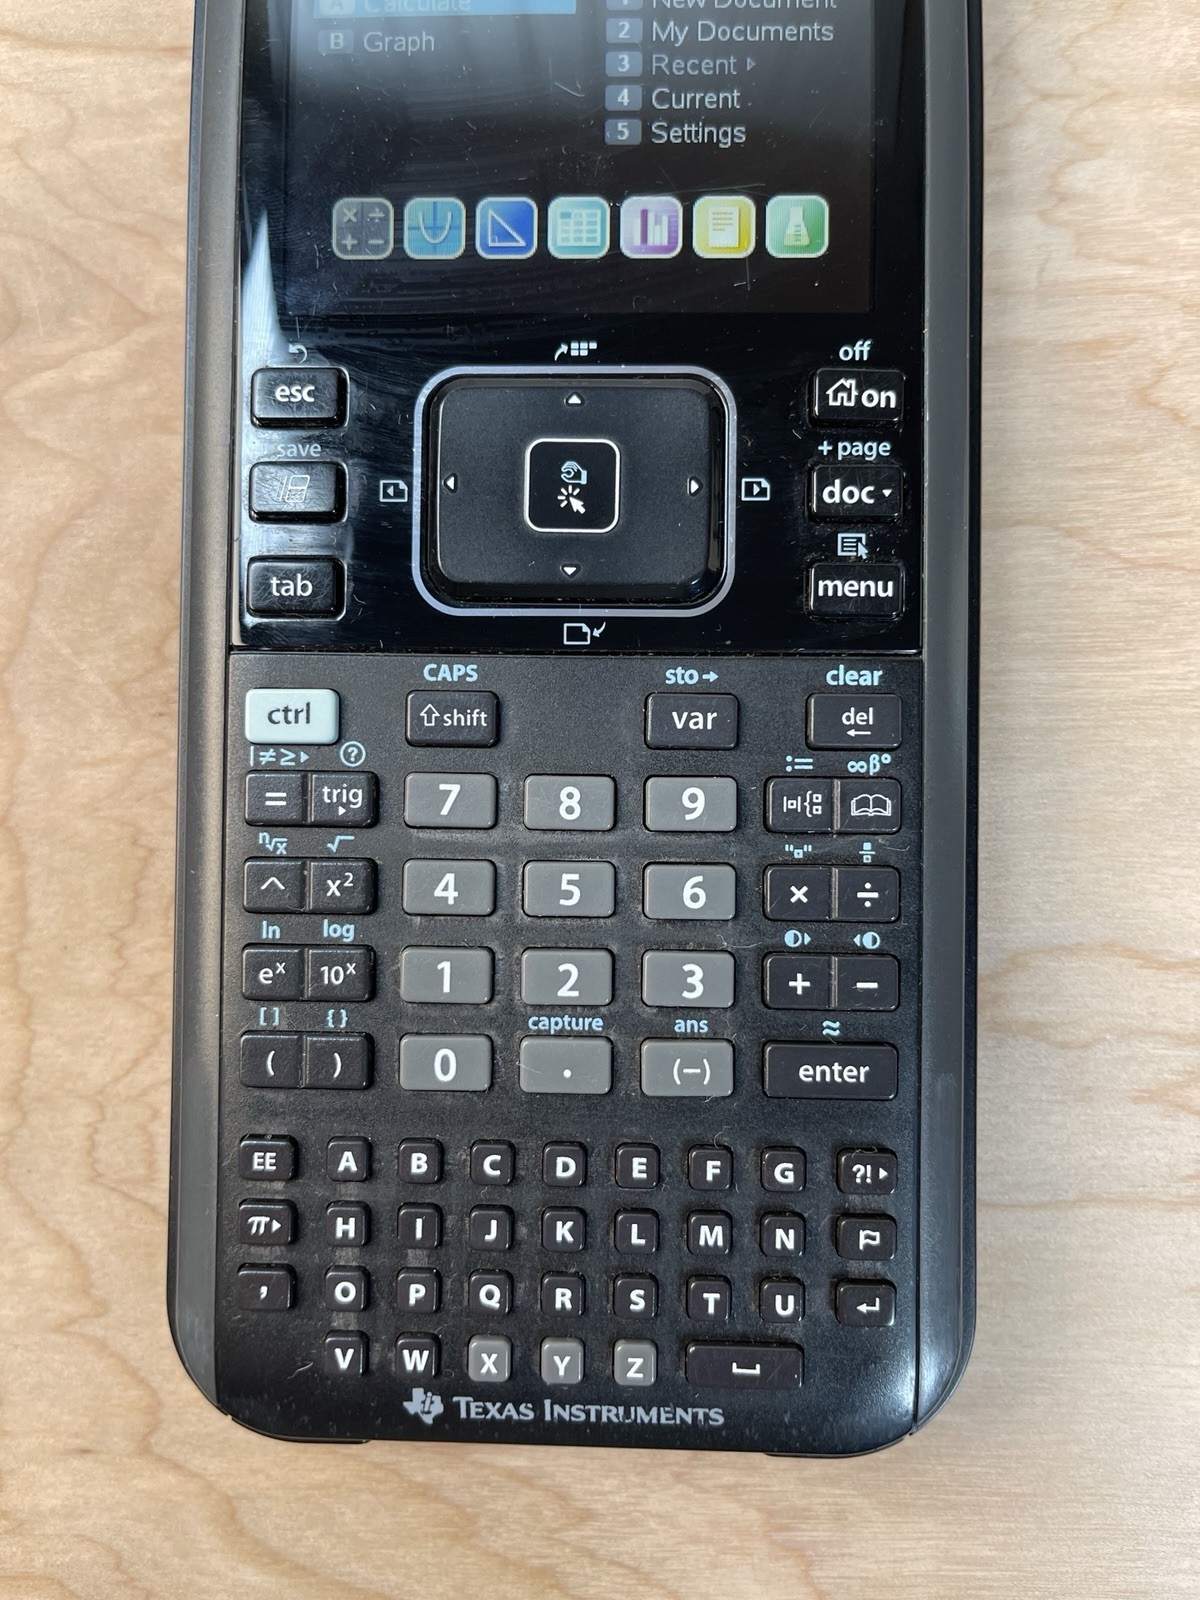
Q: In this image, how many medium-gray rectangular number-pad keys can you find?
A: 12